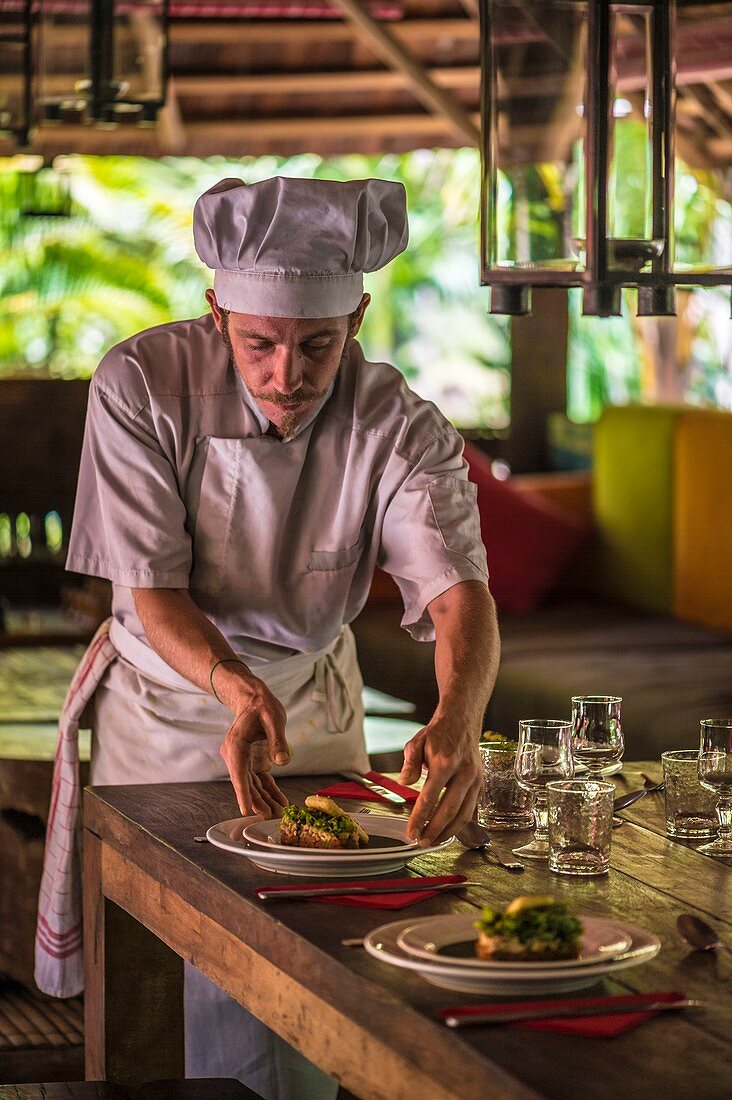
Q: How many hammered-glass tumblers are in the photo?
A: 3